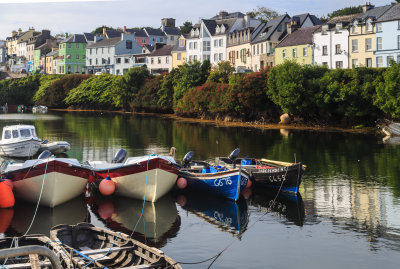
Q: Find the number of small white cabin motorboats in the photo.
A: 1